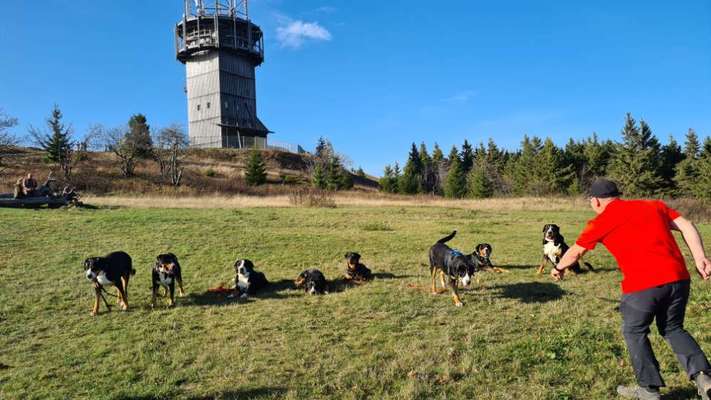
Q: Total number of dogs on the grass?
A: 8